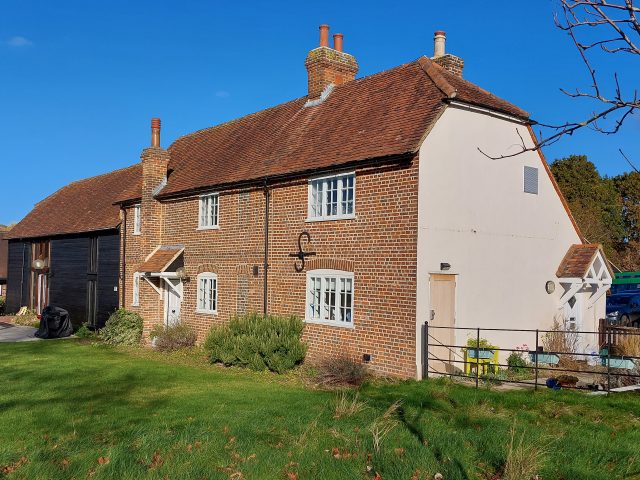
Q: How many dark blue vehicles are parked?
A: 1